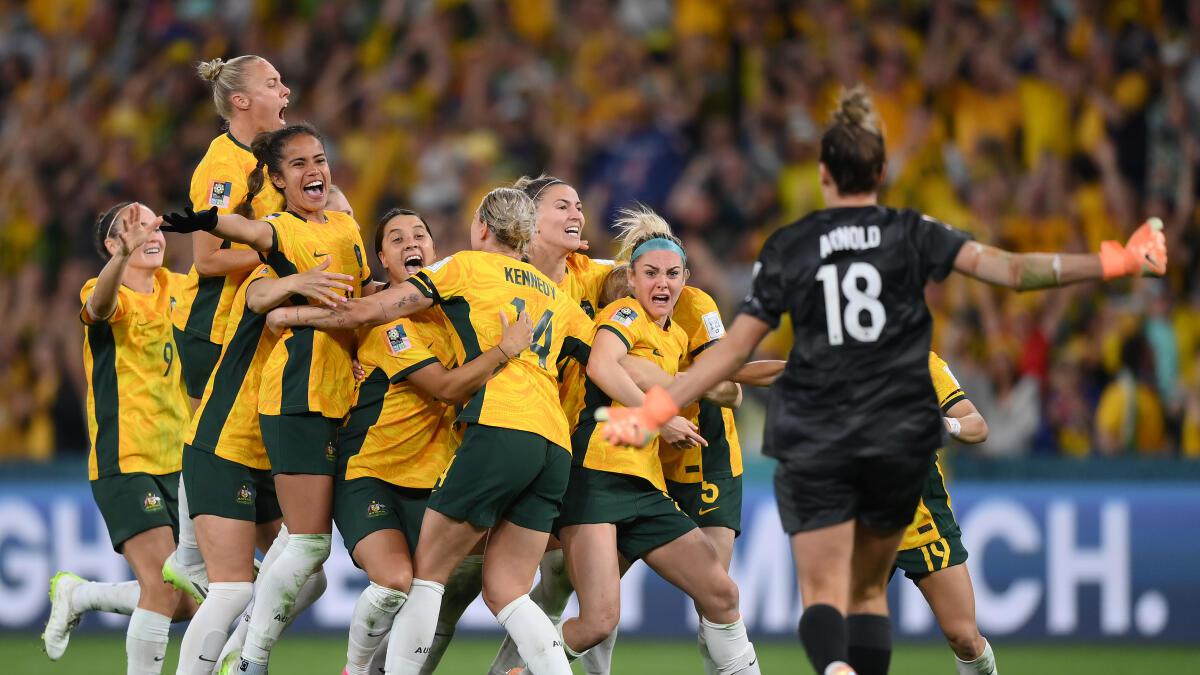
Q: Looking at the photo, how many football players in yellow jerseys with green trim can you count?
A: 10